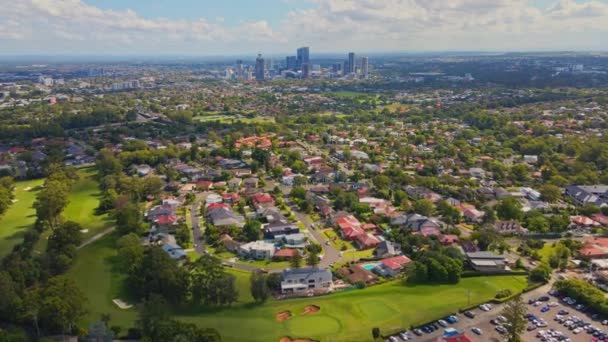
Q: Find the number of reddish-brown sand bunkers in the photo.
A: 3